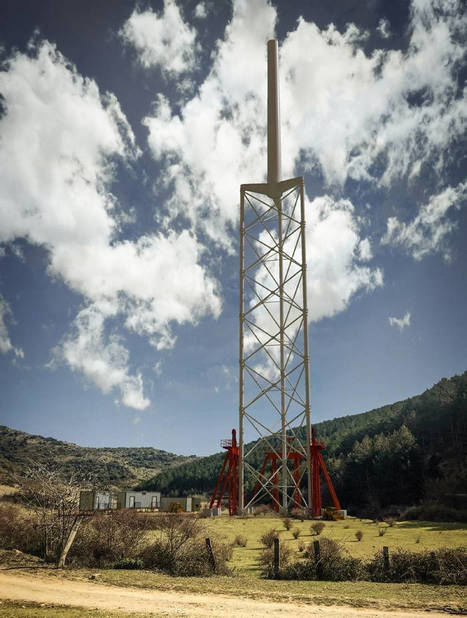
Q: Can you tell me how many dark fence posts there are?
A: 4